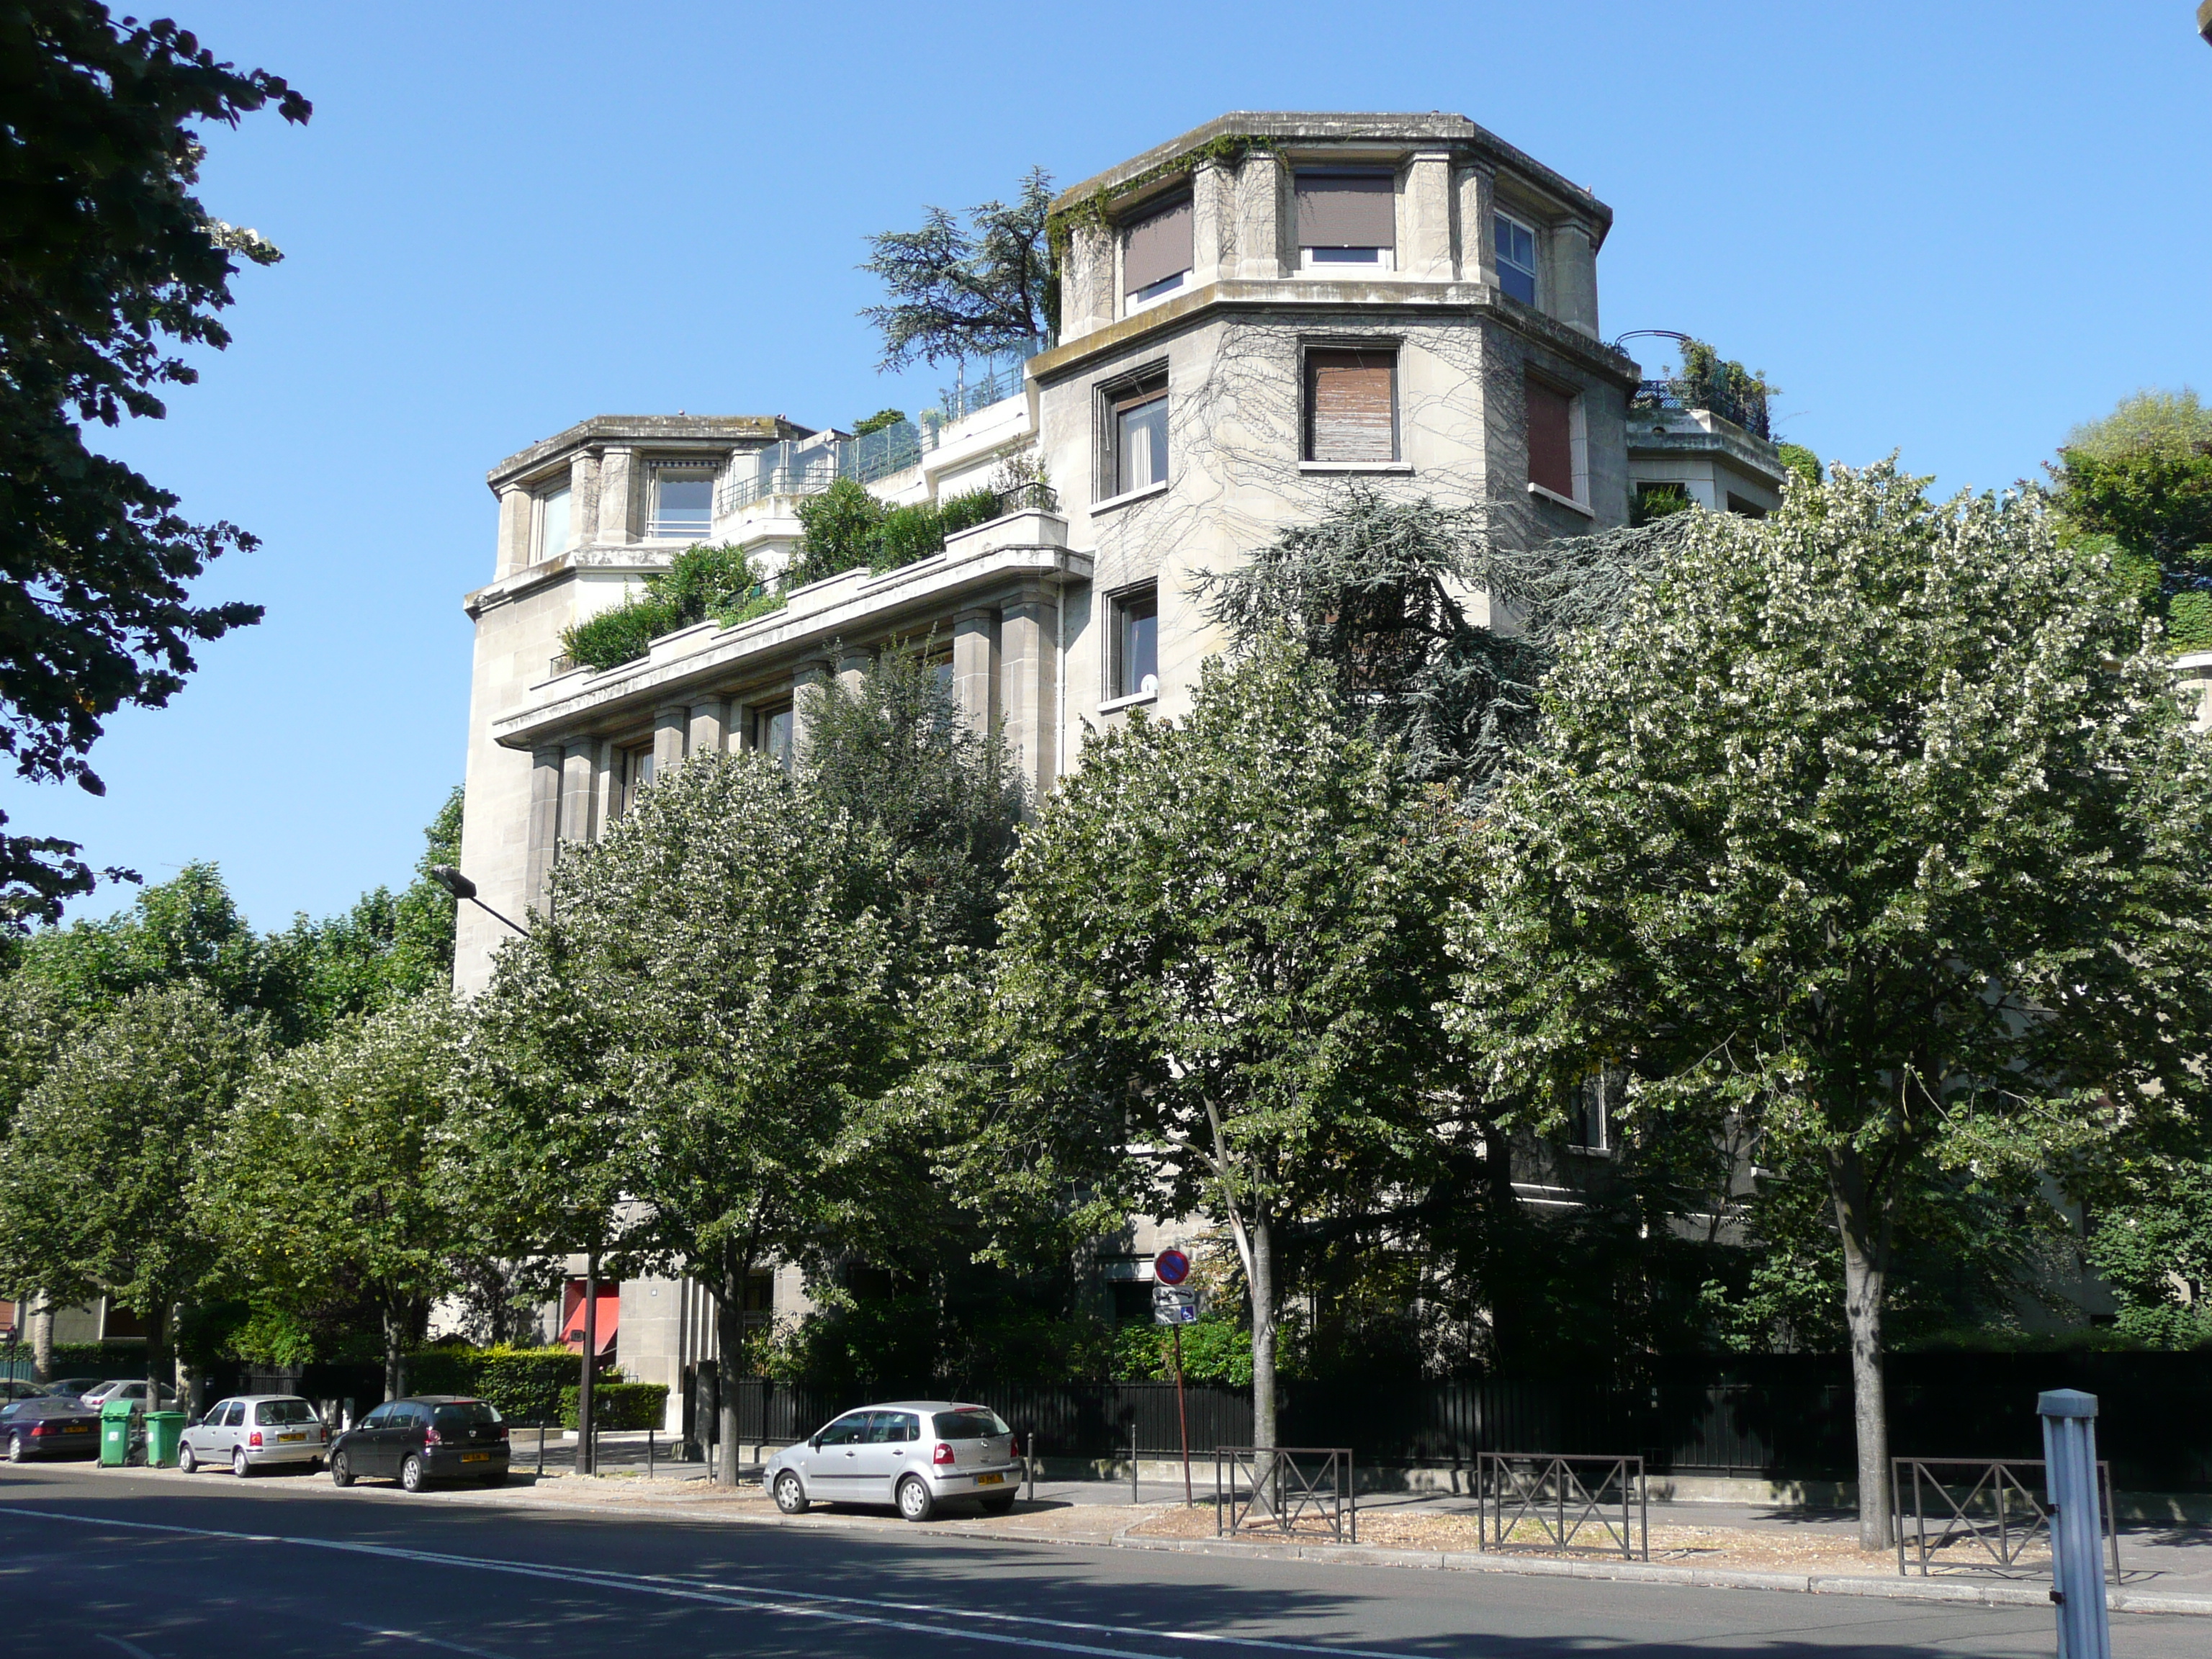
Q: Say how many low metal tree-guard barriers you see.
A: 3